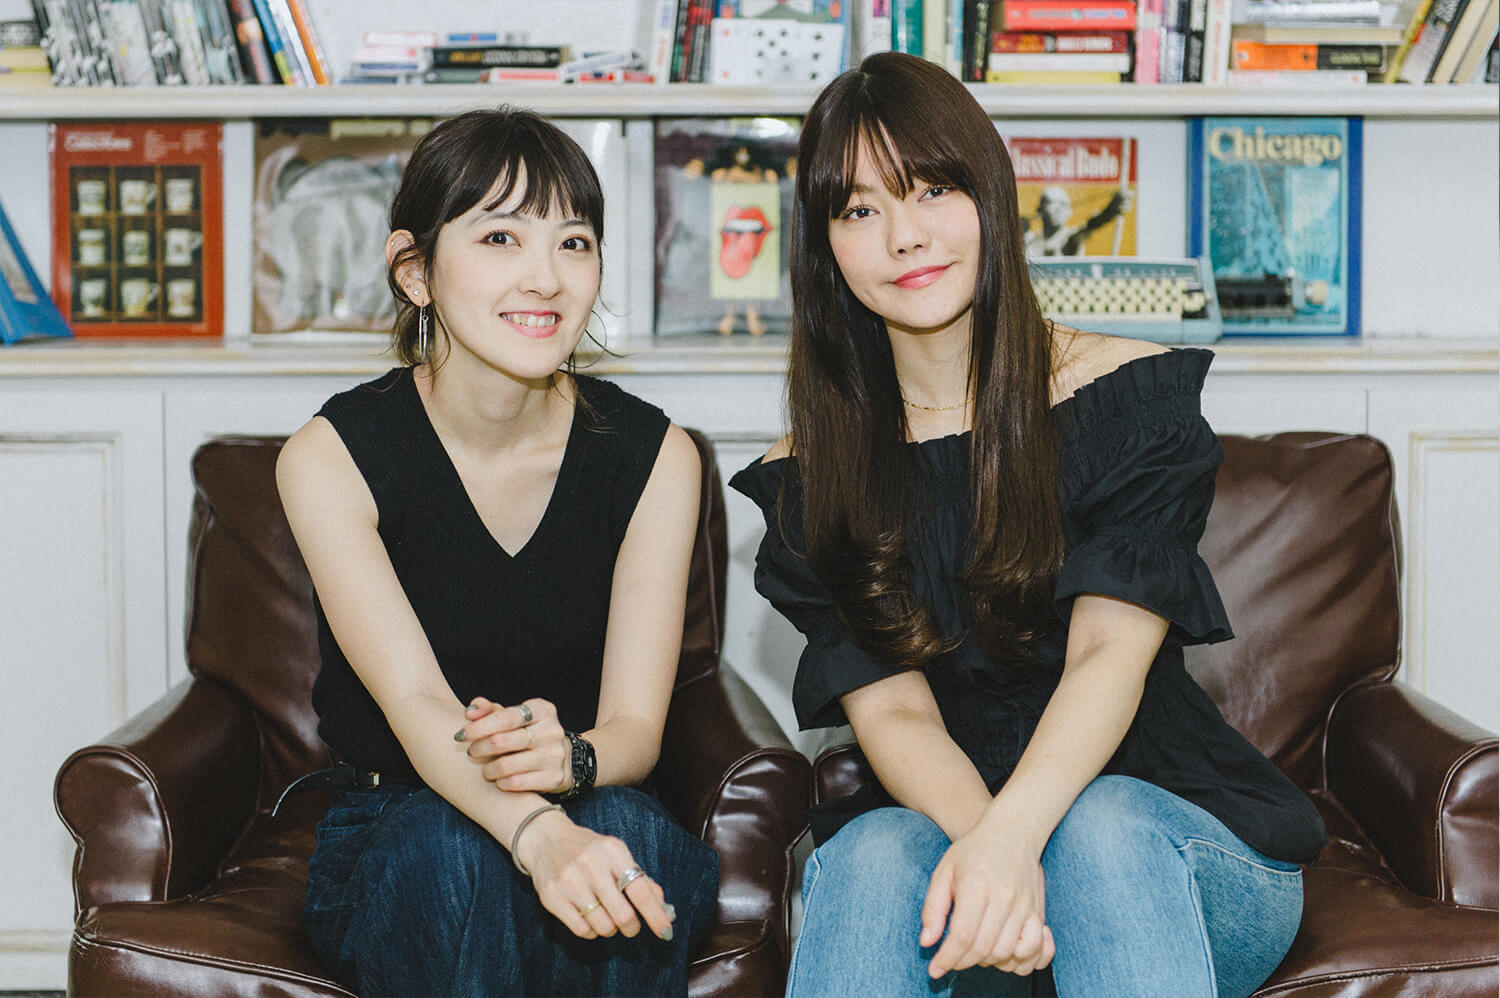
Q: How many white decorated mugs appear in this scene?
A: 9